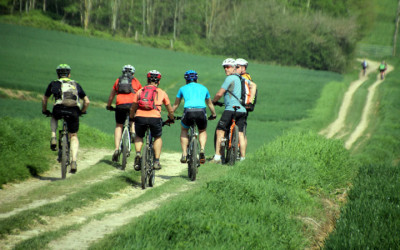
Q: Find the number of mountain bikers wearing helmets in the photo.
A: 6